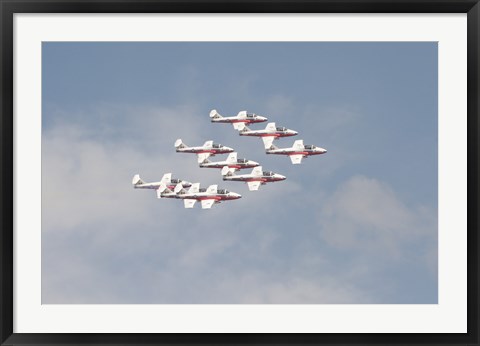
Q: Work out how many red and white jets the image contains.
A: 9